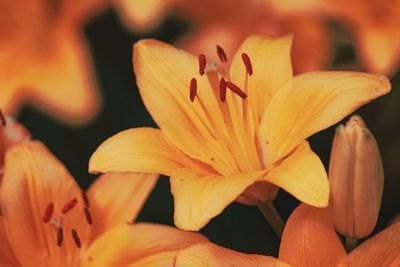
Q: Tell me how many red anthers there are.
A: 12